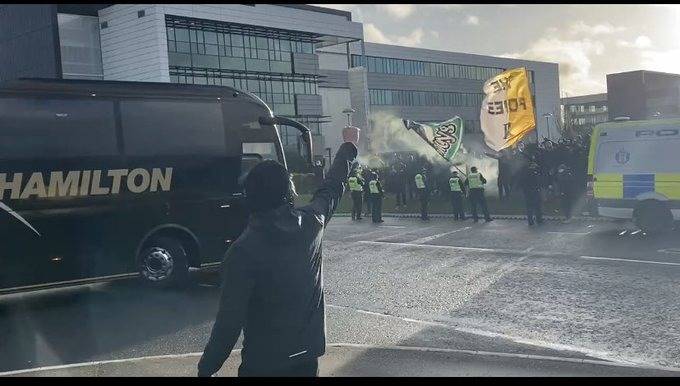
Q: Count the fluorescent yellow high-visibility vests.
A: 5